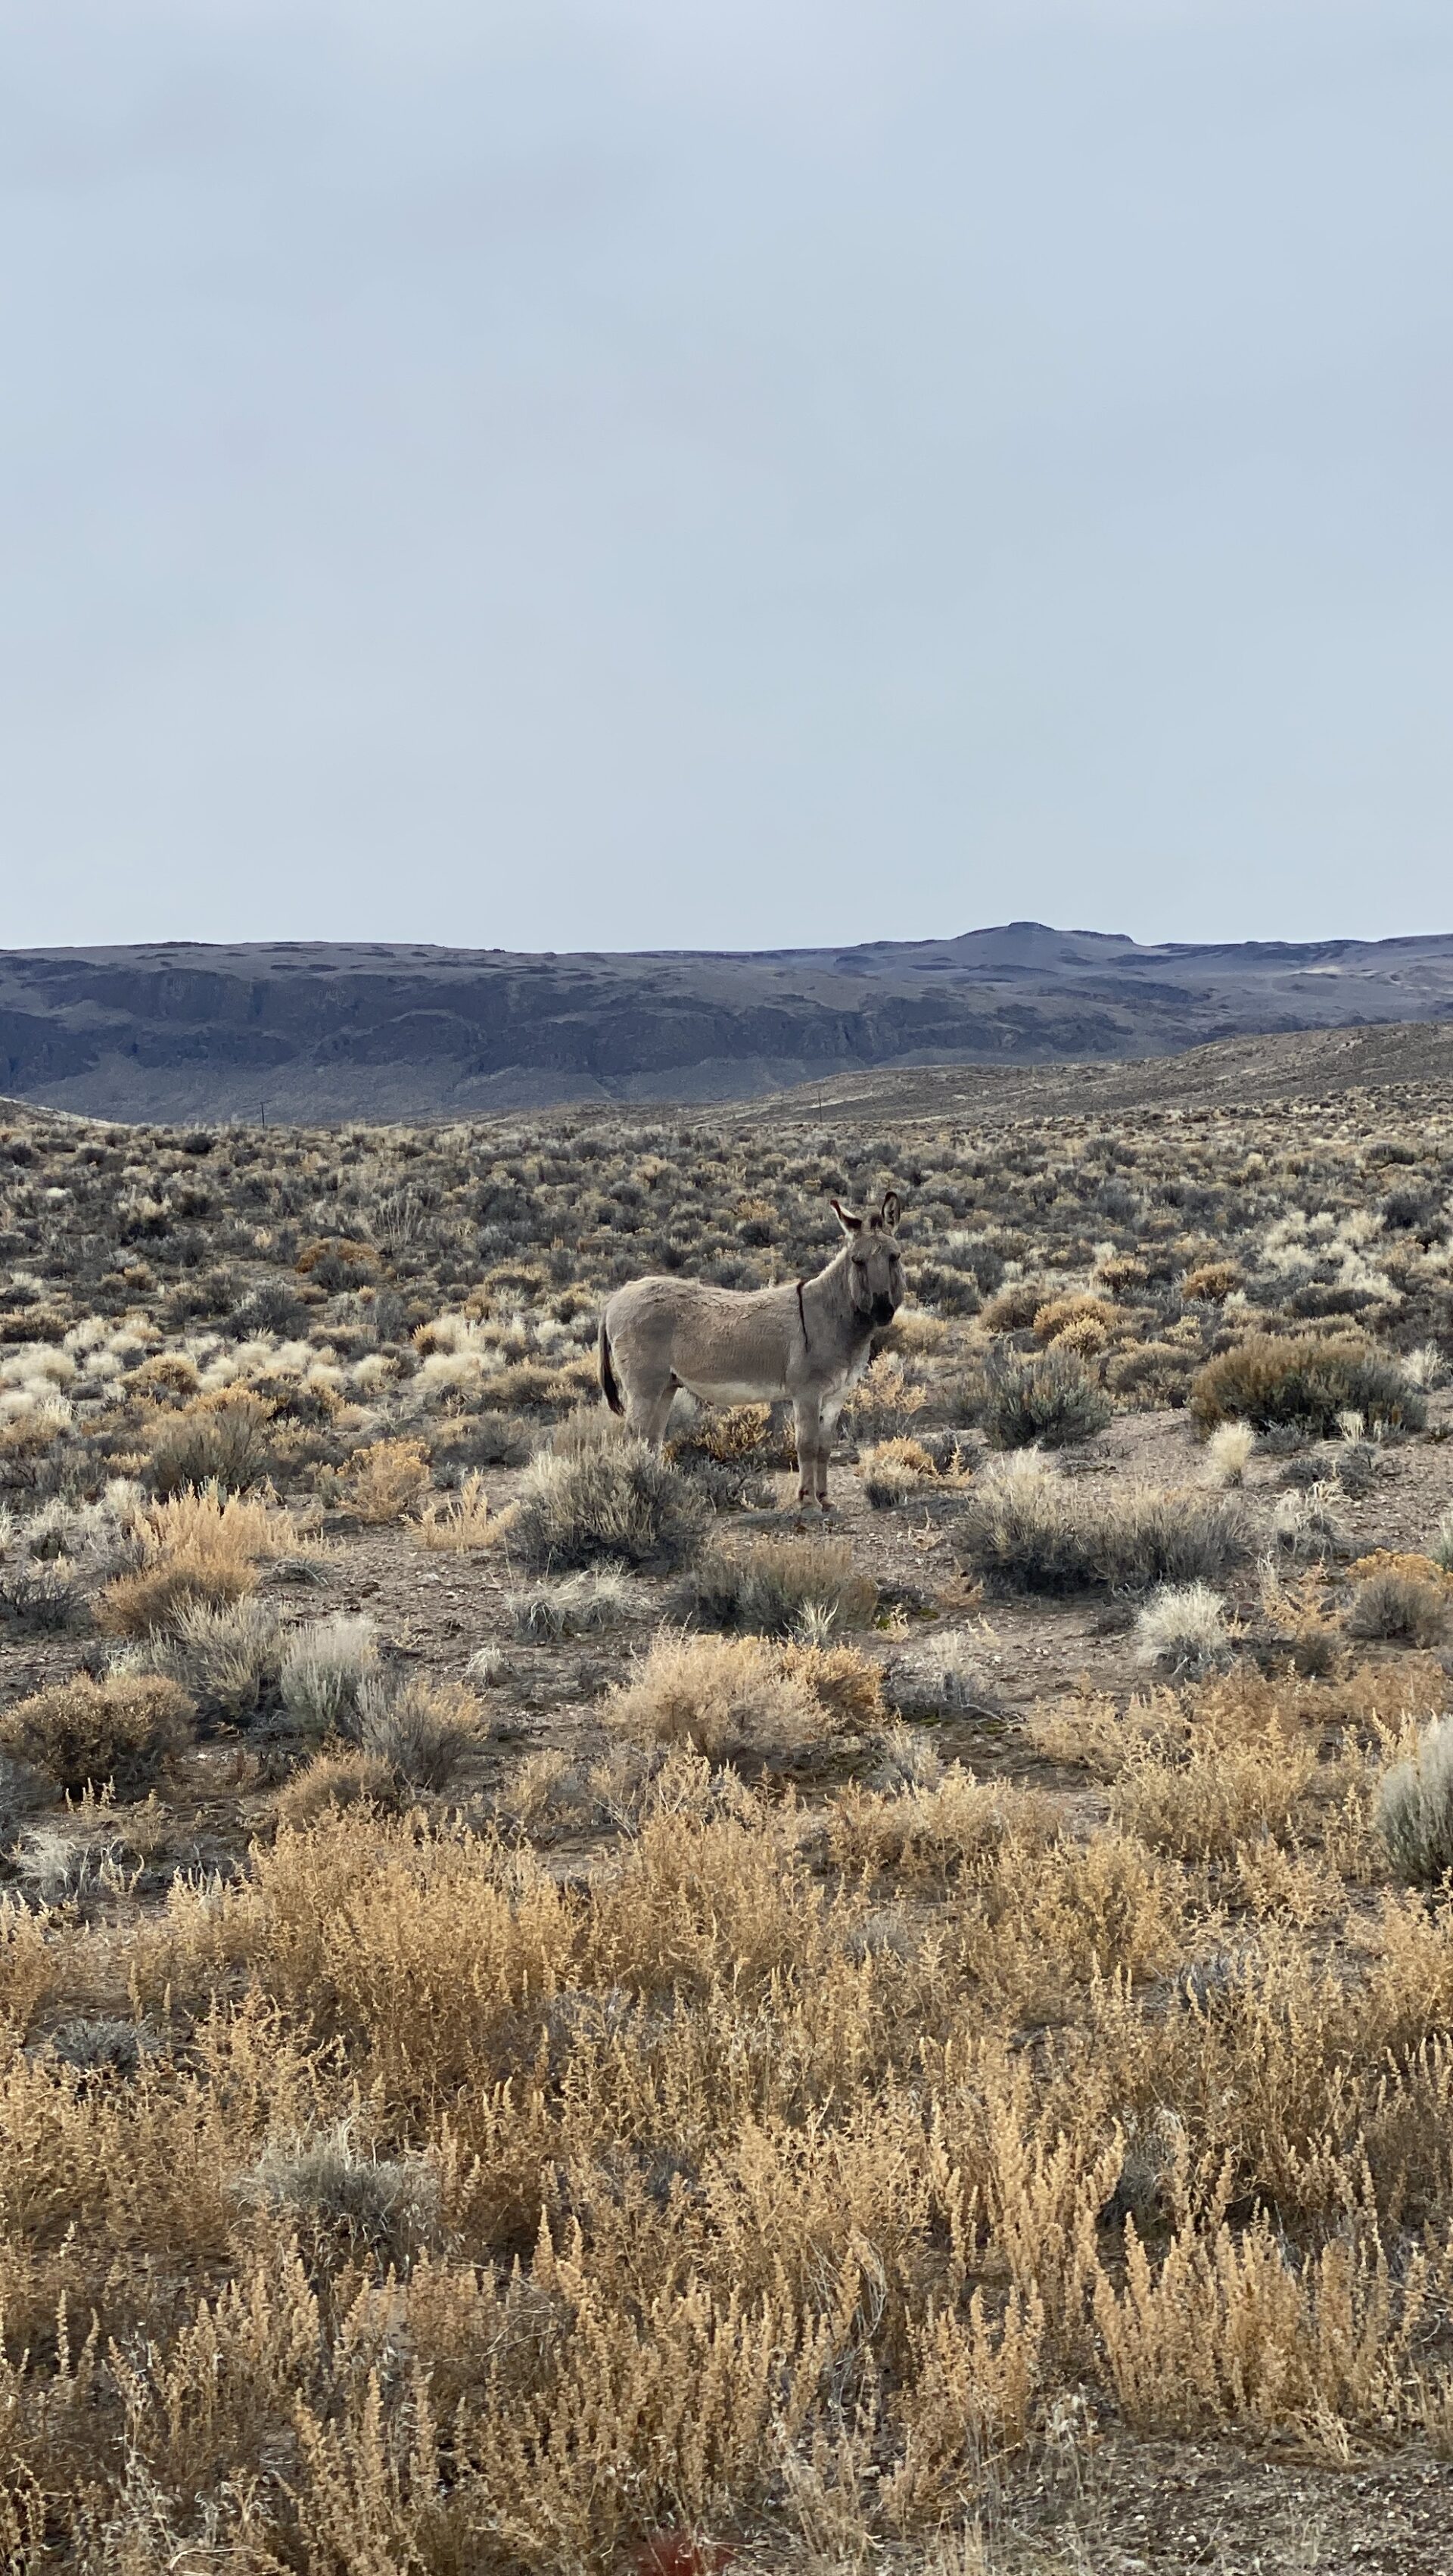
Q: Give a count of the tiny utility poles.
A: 2